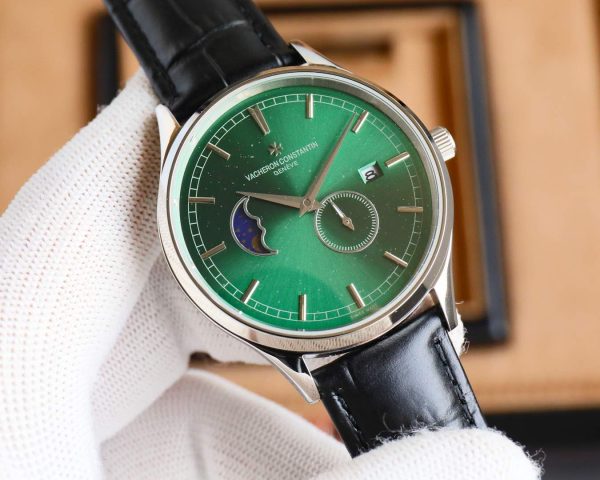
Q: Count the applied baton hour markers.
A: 12